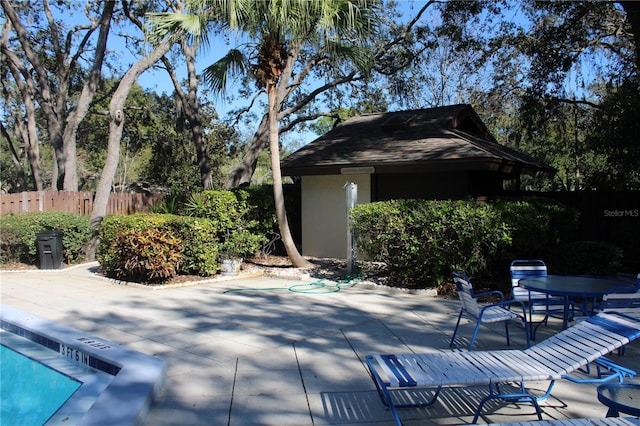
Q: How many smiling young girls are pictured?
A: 0